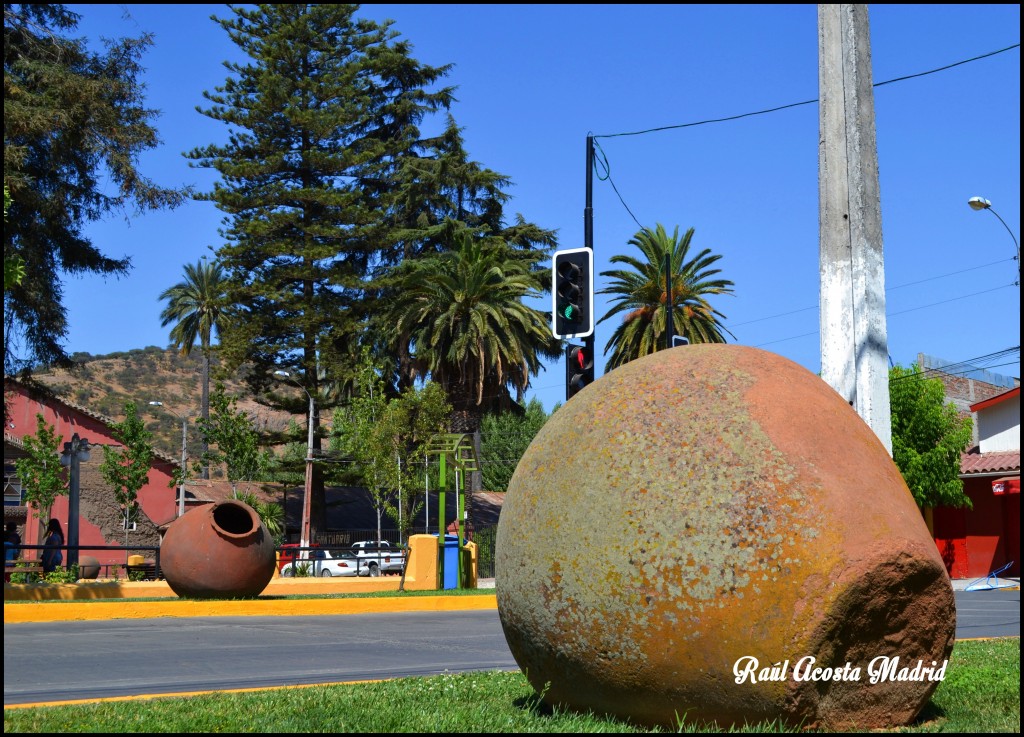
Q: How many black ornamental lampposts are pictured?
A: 1